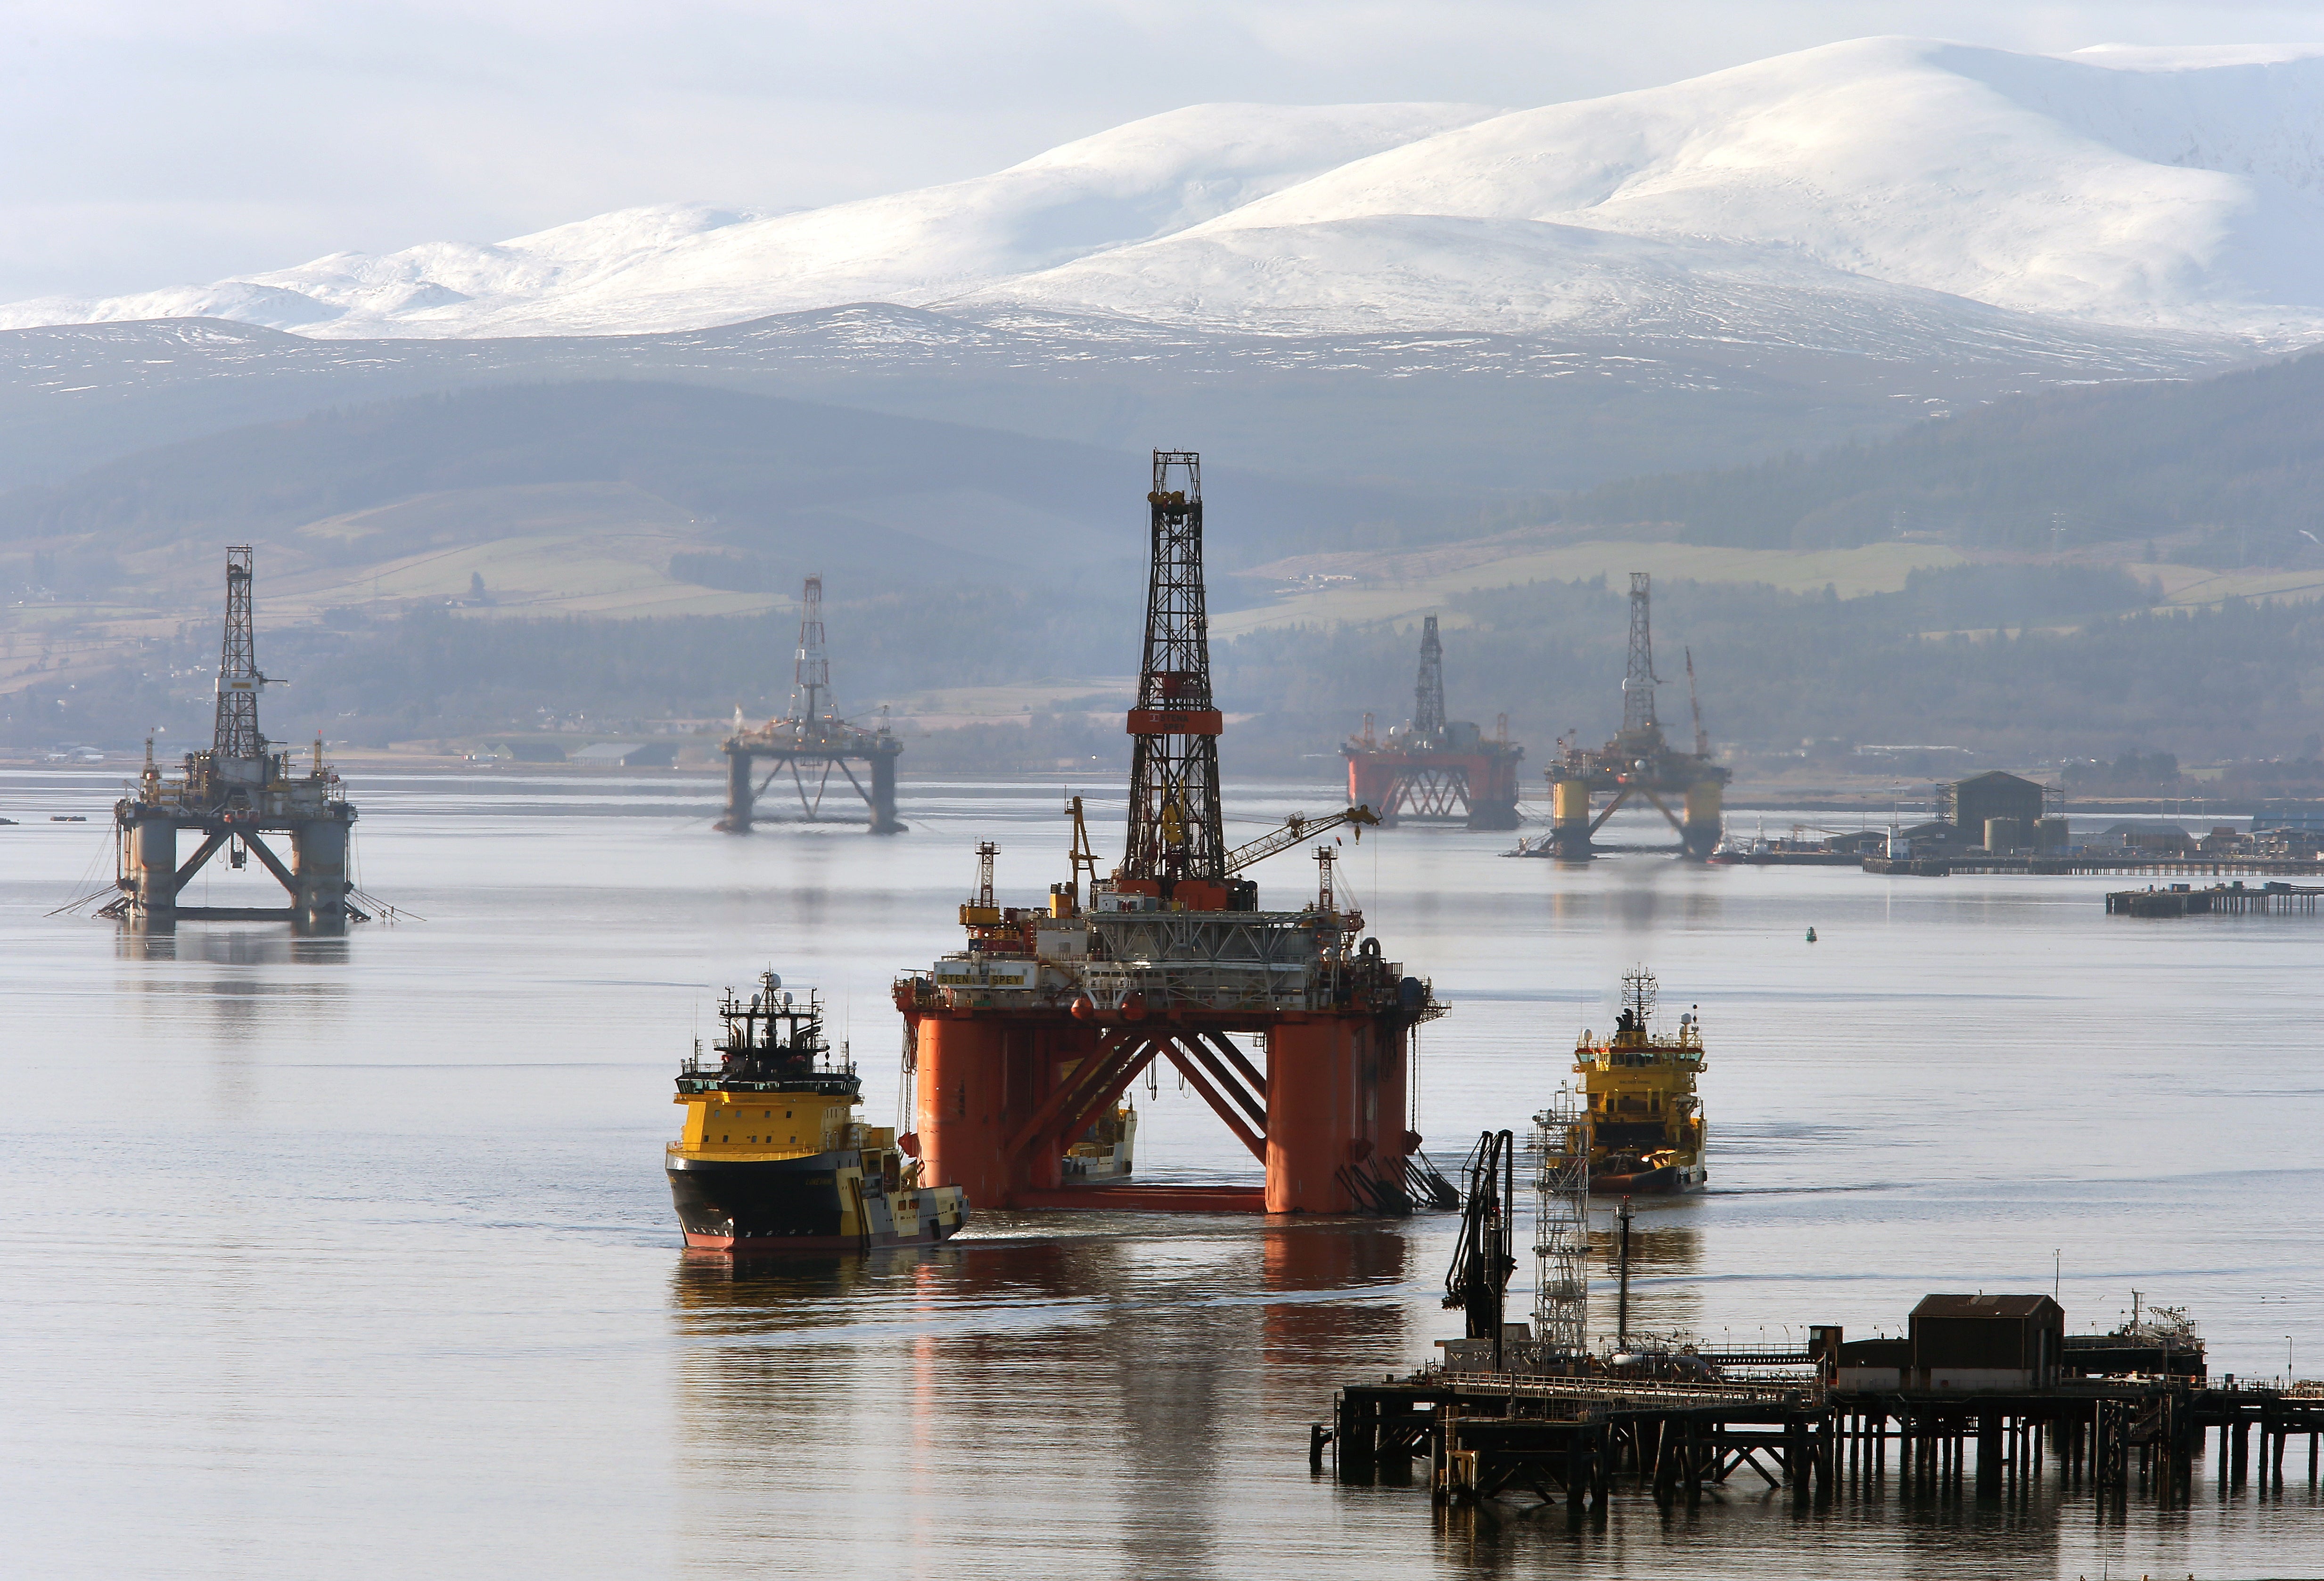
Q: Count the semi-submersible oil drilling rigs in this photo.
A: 5